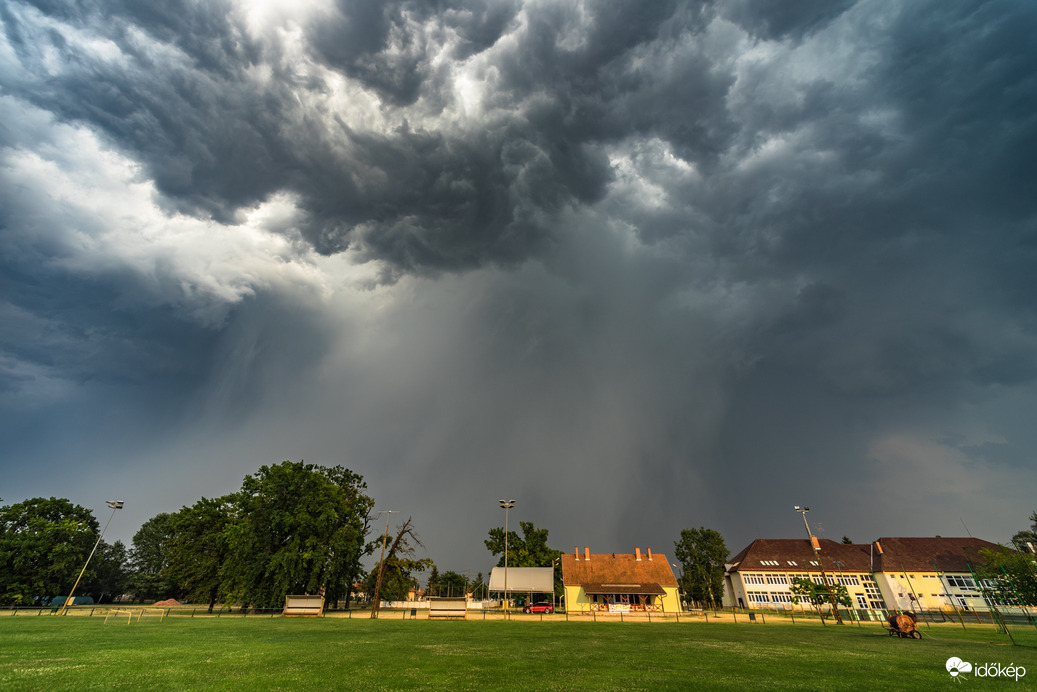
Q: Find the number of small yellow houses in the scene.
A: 1